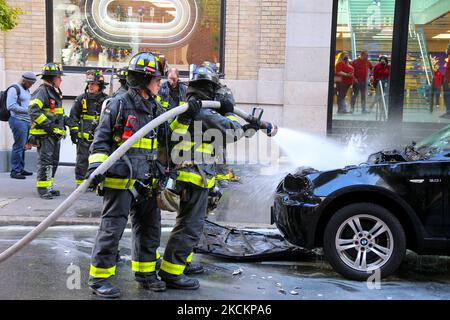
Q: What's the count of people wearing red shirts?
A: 5